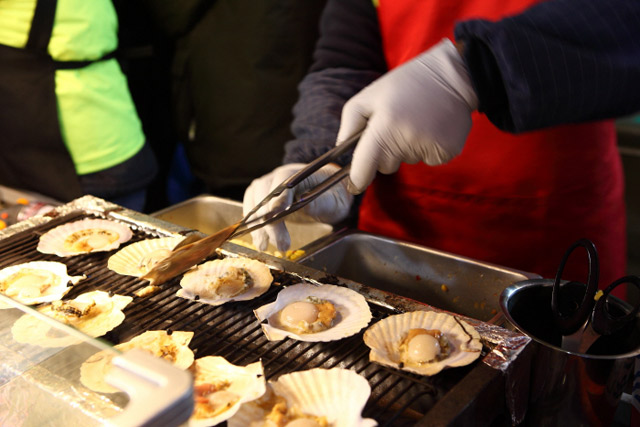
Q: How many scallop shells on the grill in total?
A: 10